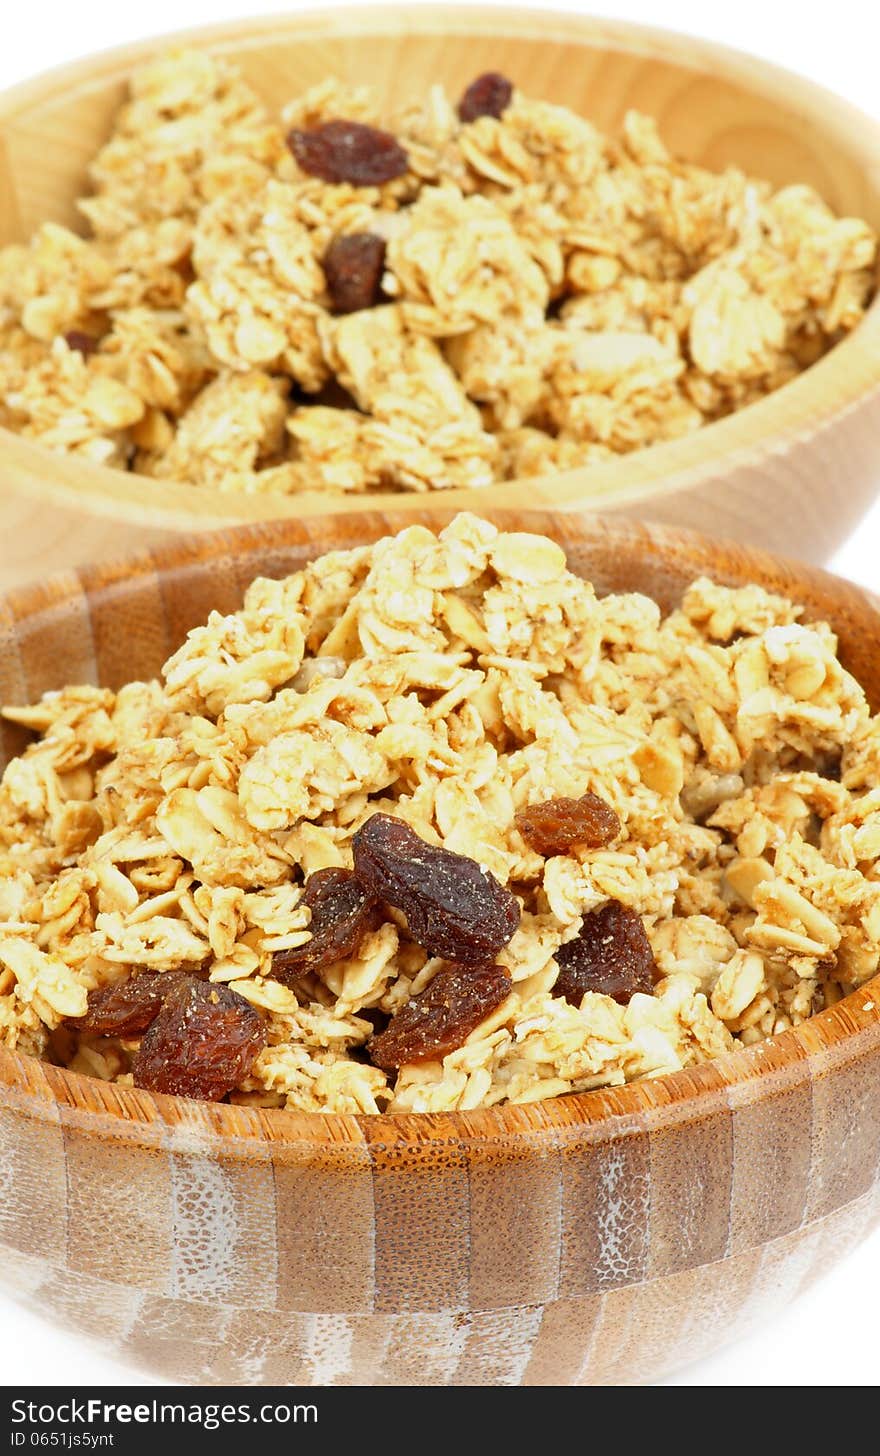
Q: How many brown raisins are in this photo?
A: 11